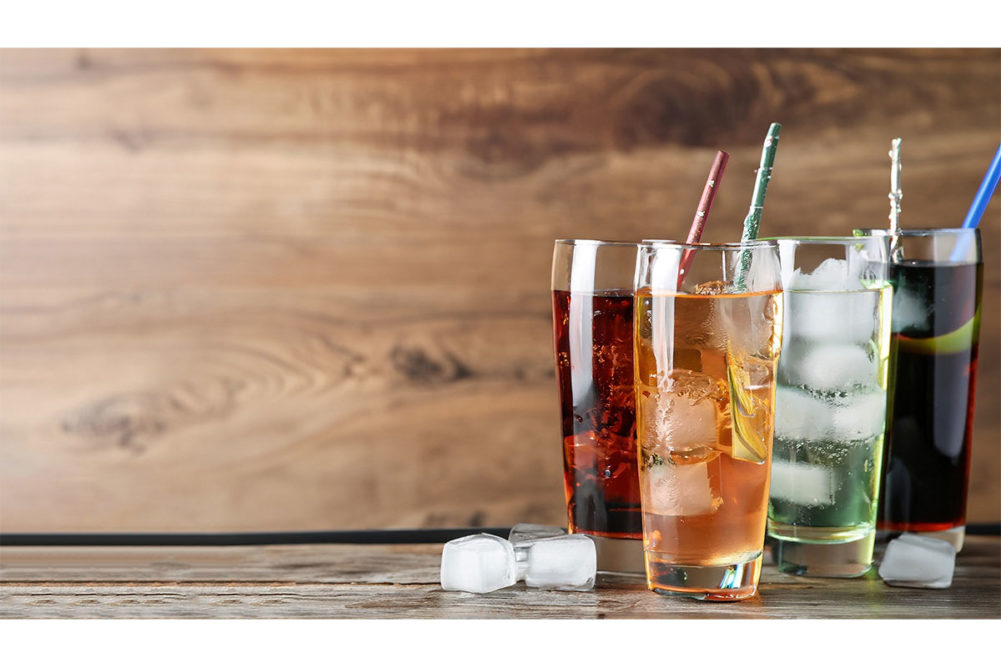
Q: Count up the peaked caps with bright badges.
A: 0